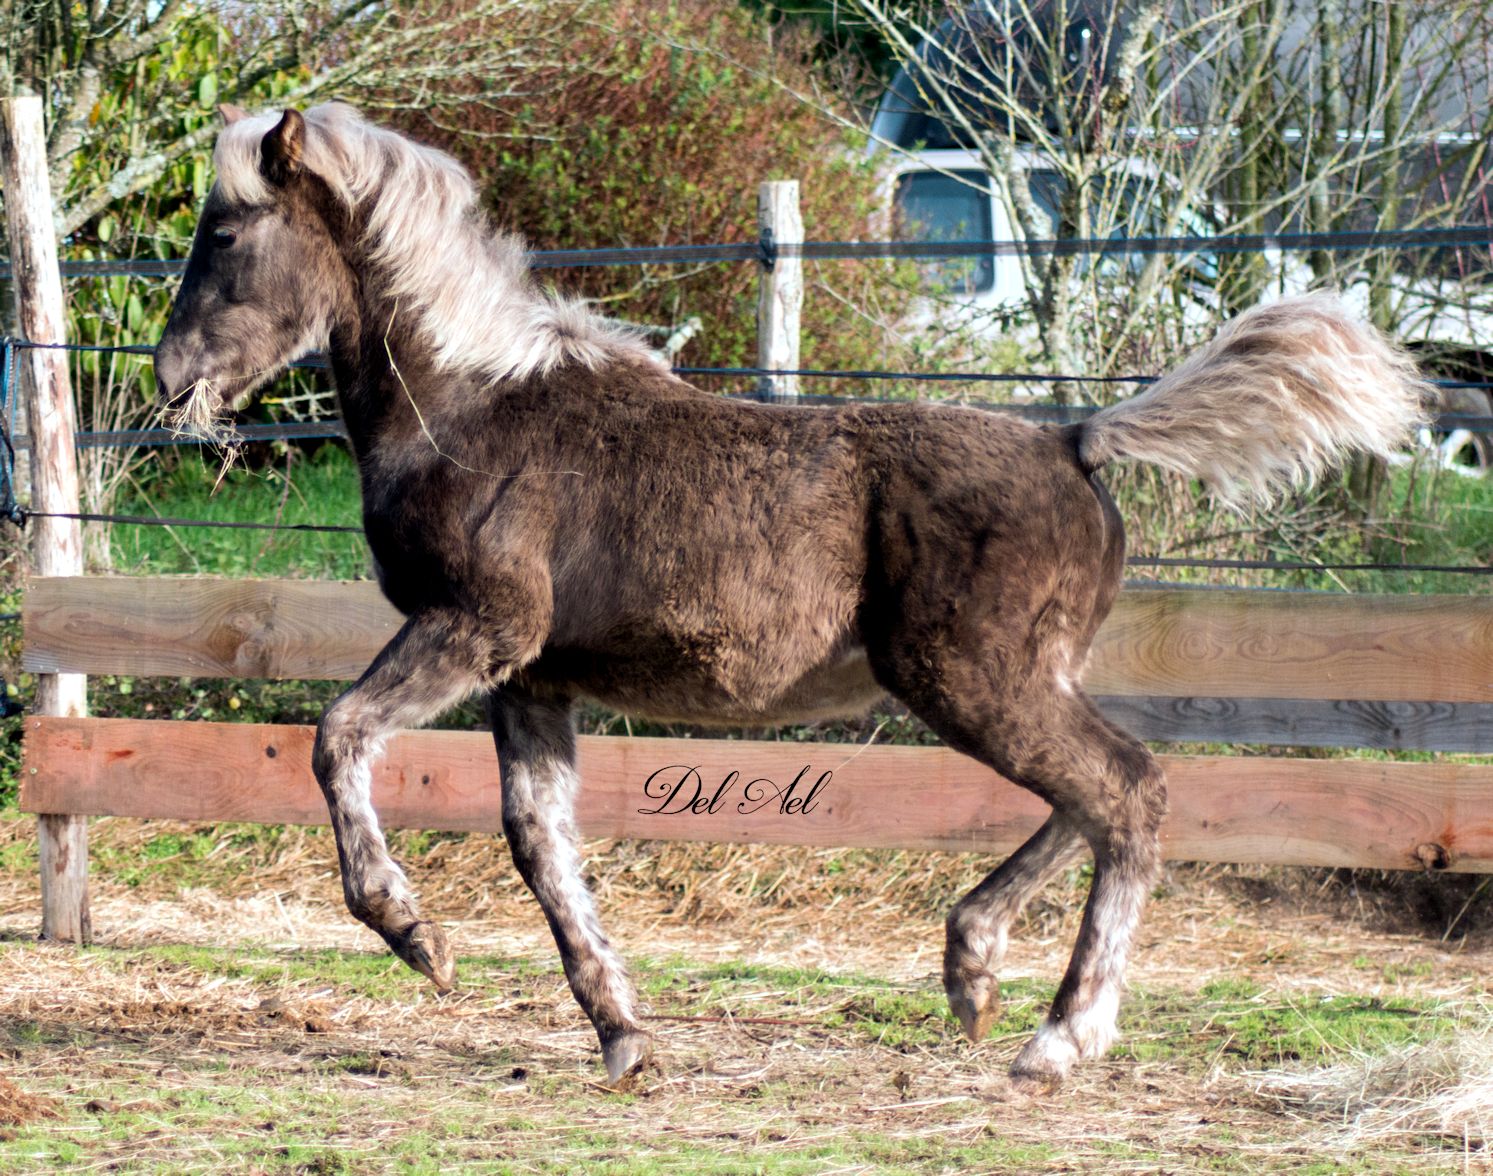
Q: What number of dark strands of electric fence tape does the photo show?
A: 4